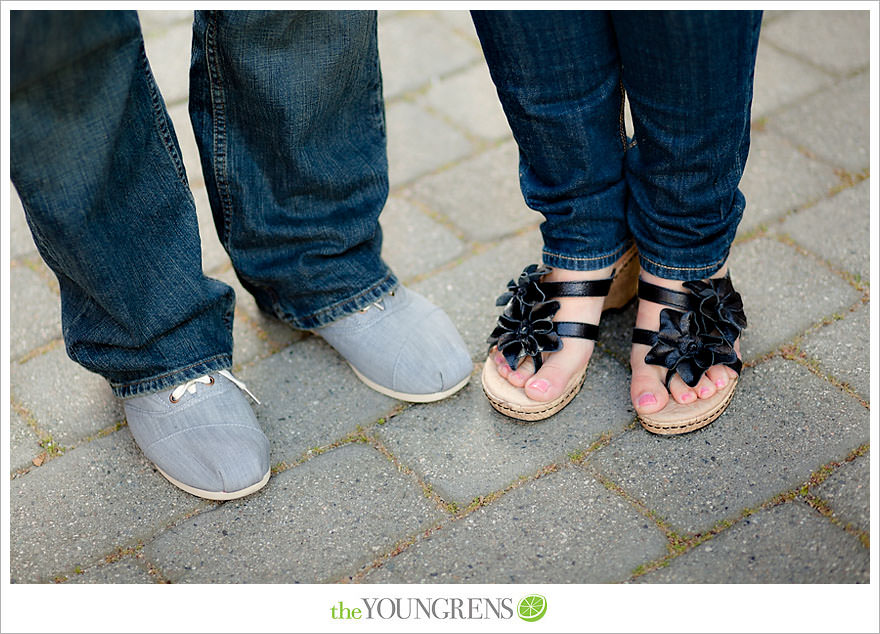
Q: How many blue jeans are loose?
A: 1